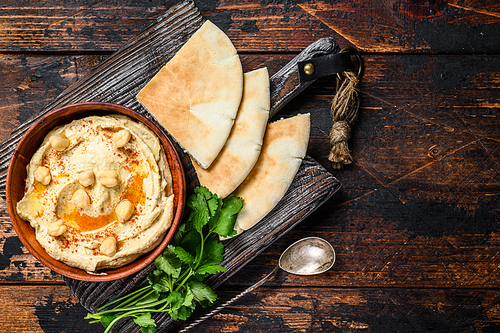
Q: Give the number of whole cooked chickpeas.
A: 9